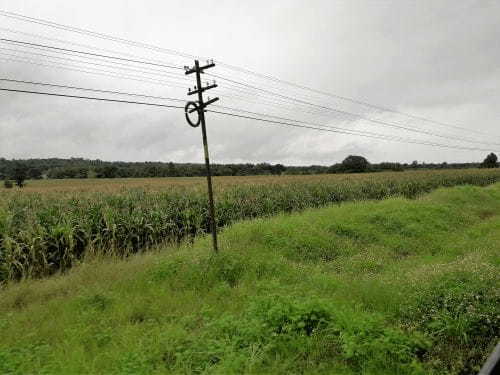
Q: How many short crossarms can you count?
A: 3